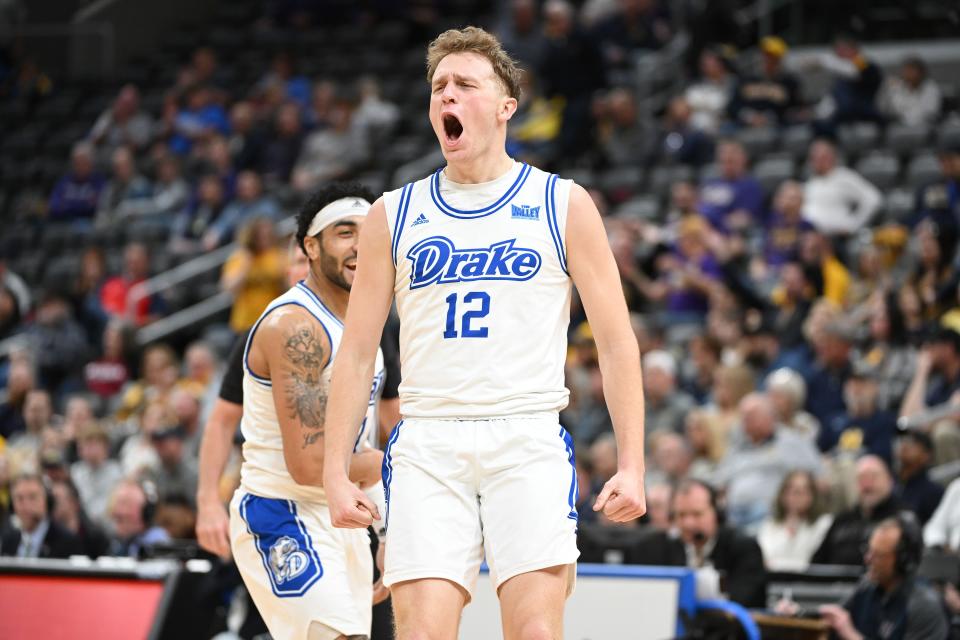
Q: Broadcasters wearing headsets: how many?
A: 4